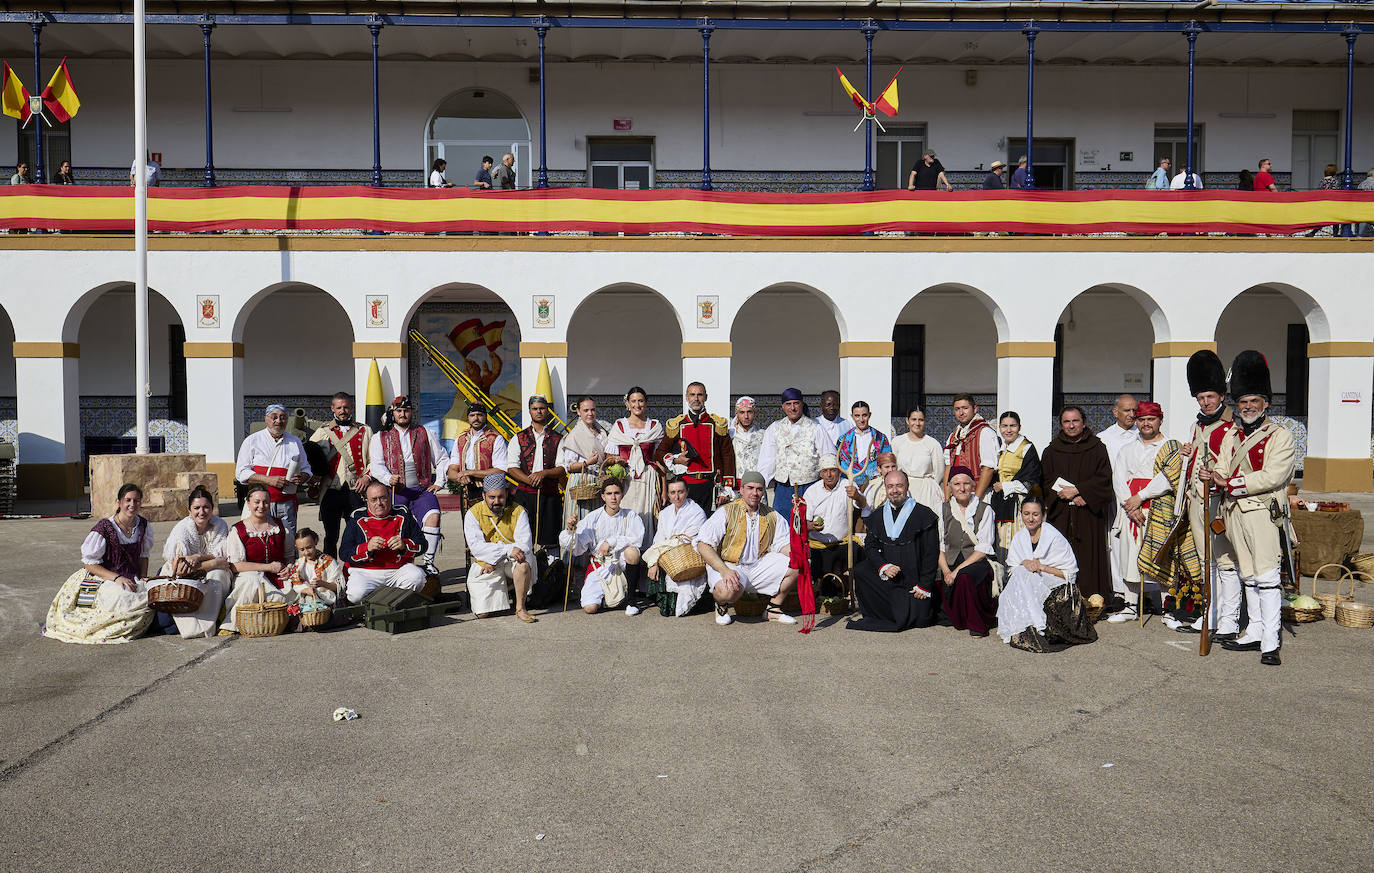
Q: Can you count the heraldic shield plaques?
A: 4